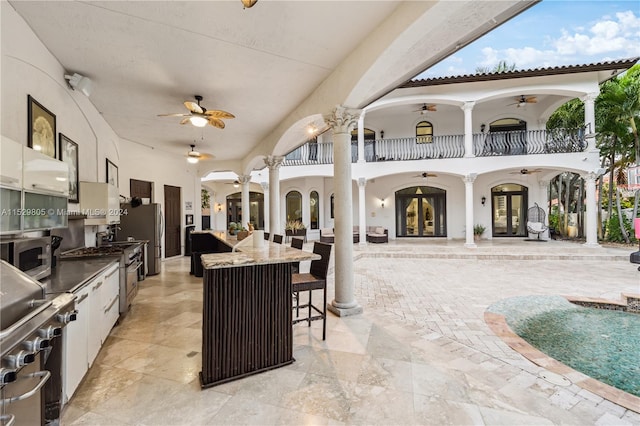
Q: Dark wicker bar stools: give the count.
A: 4